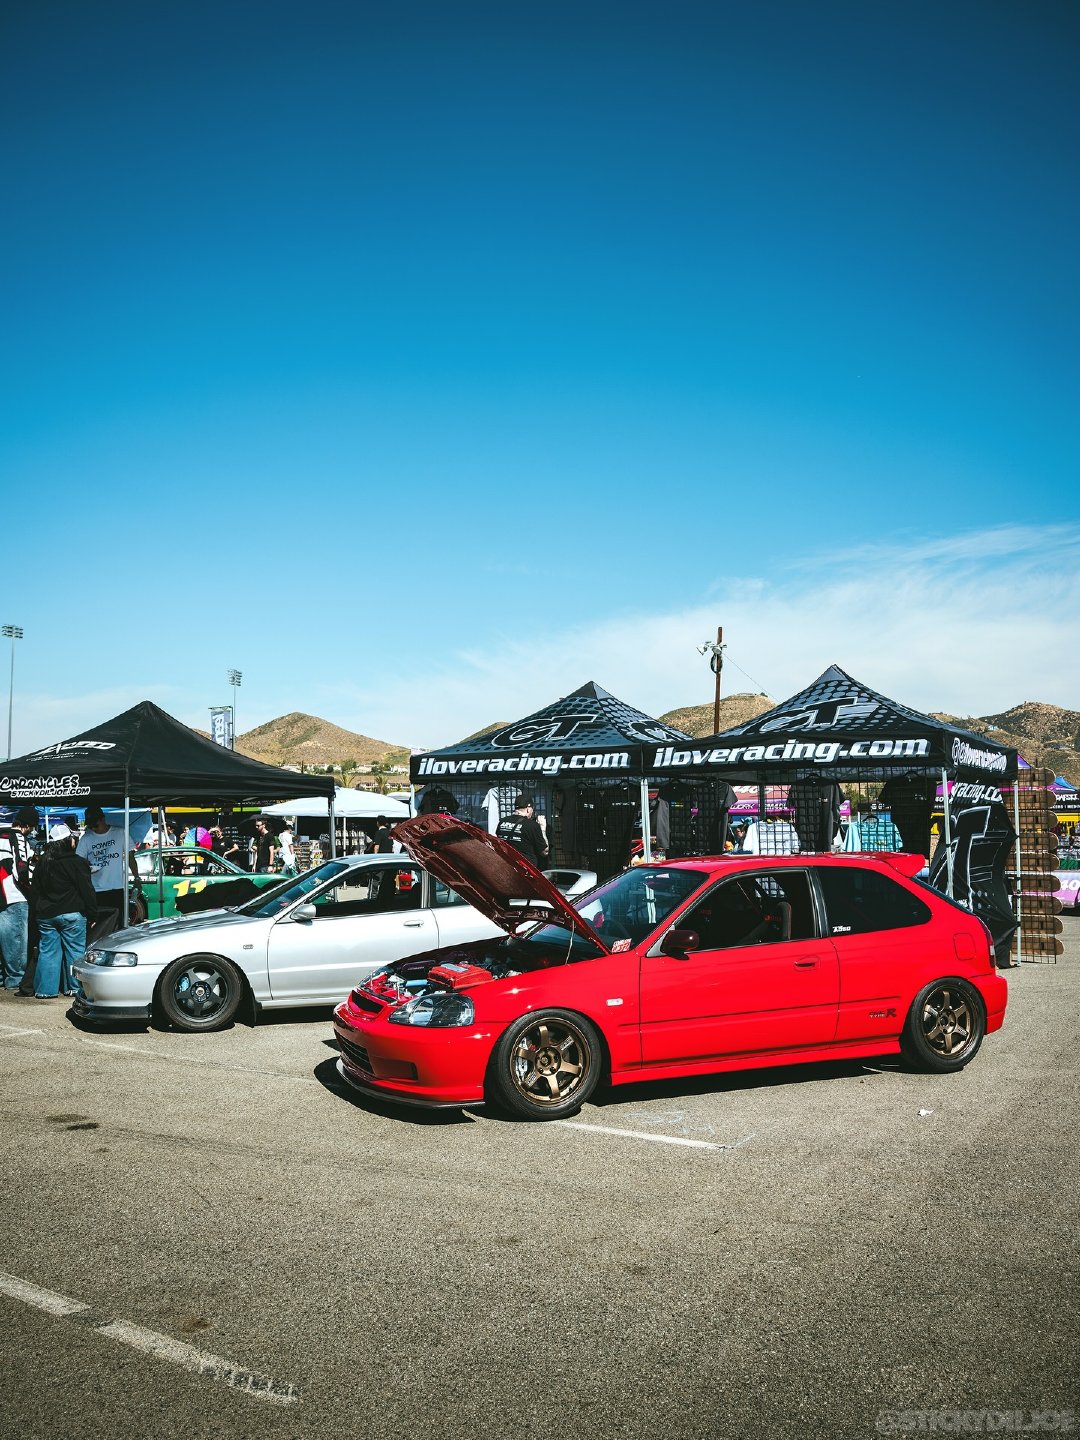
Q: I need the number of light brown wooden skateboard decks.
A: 9